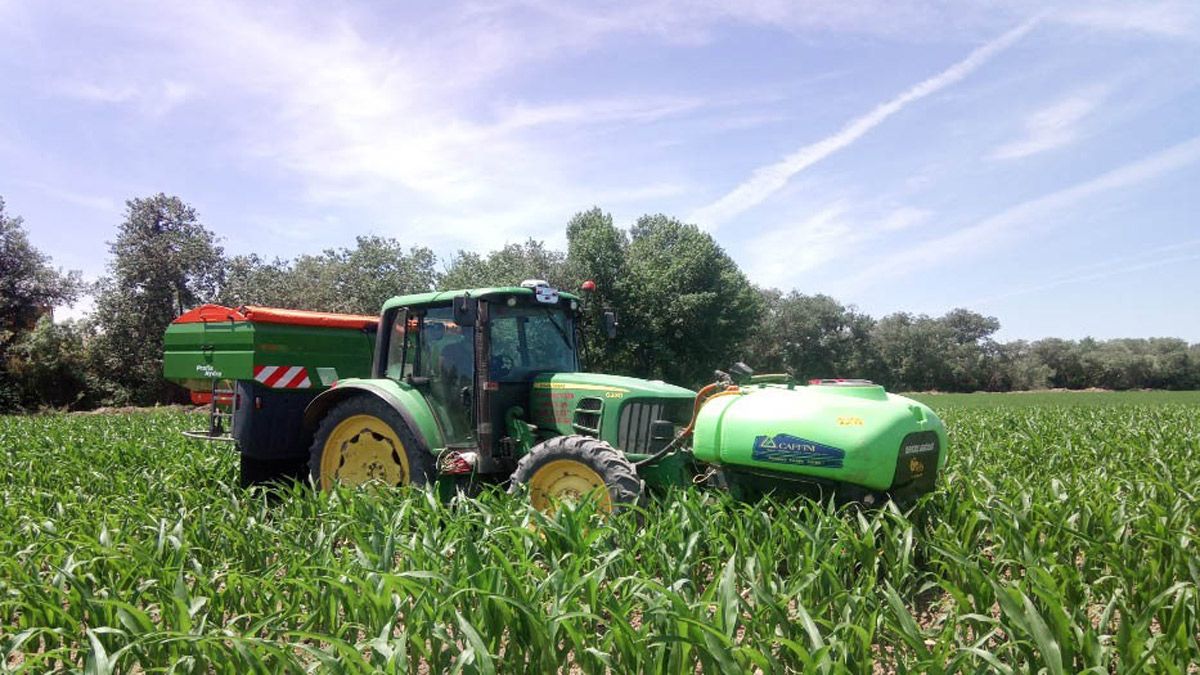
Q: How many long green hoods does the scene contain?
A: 1